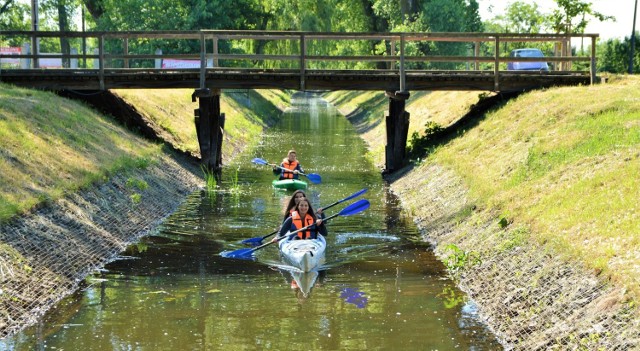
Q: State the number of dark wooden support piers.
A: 2